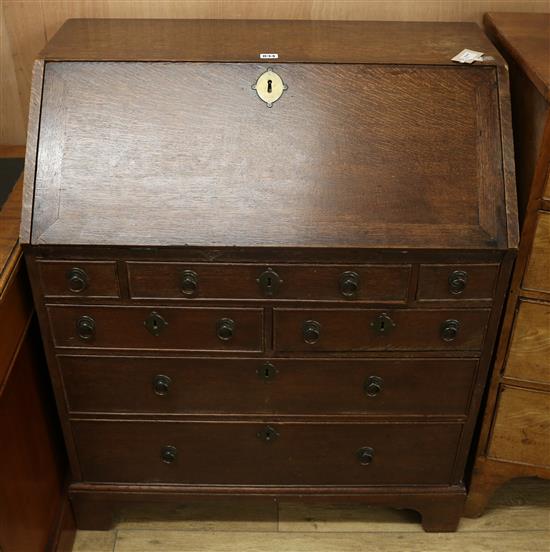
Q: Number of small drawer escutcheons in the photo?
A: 5